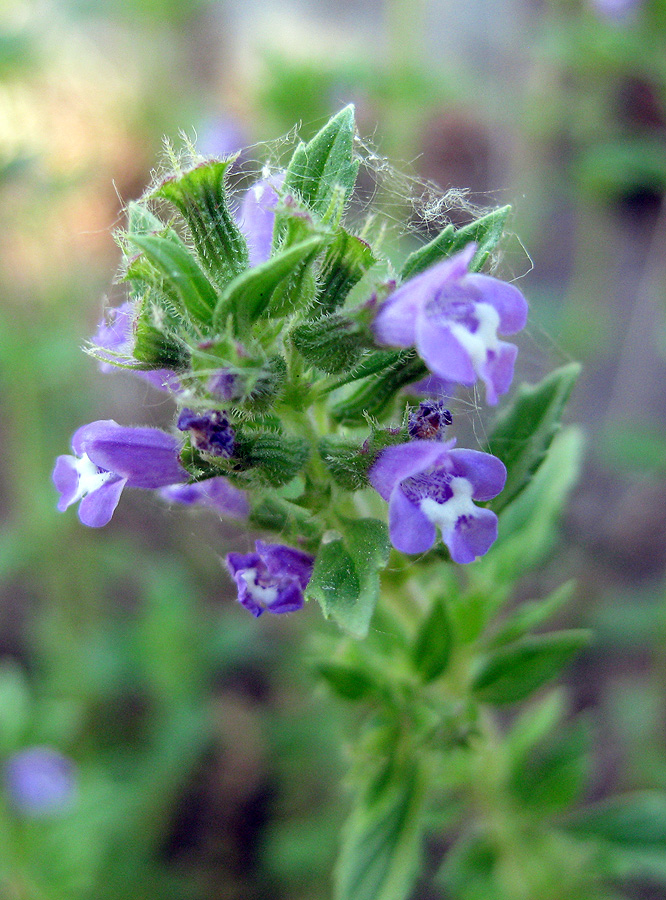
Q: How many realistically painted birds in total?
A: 0